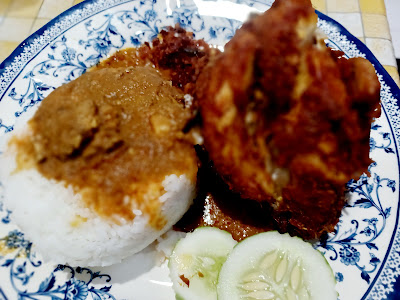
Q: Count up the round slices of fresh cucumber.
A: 2